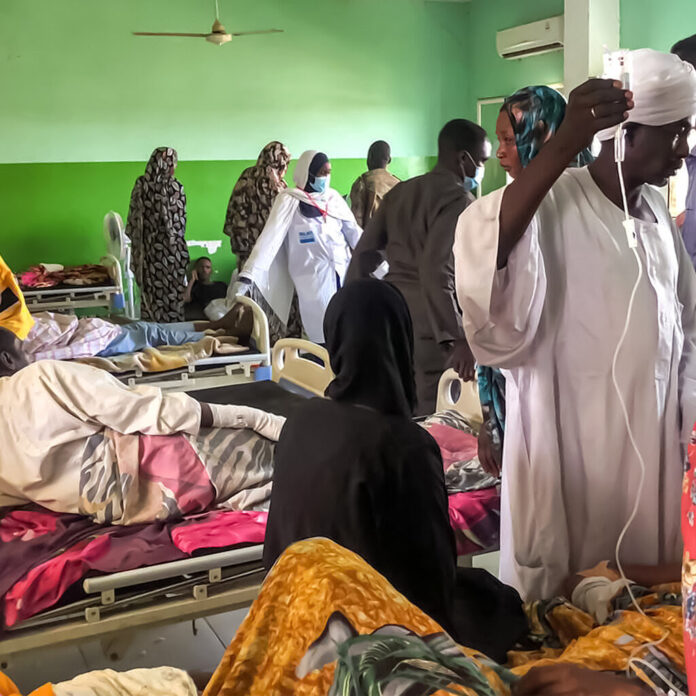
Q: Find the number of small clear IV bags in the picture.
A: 1